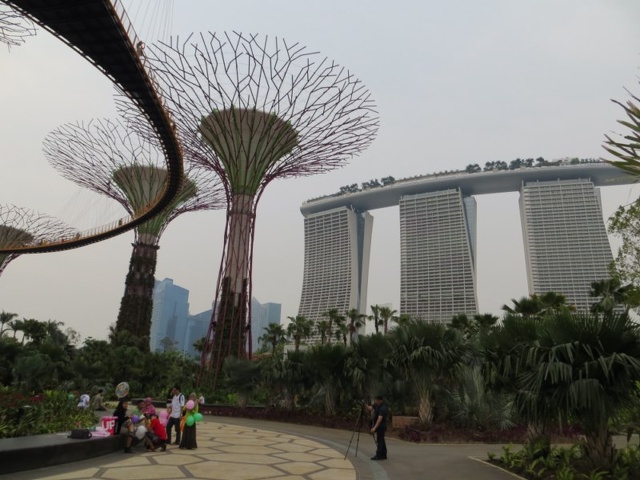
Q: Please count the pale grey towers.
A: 3